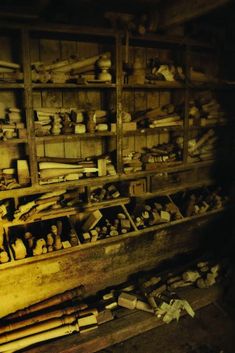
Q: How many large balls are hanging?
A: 0